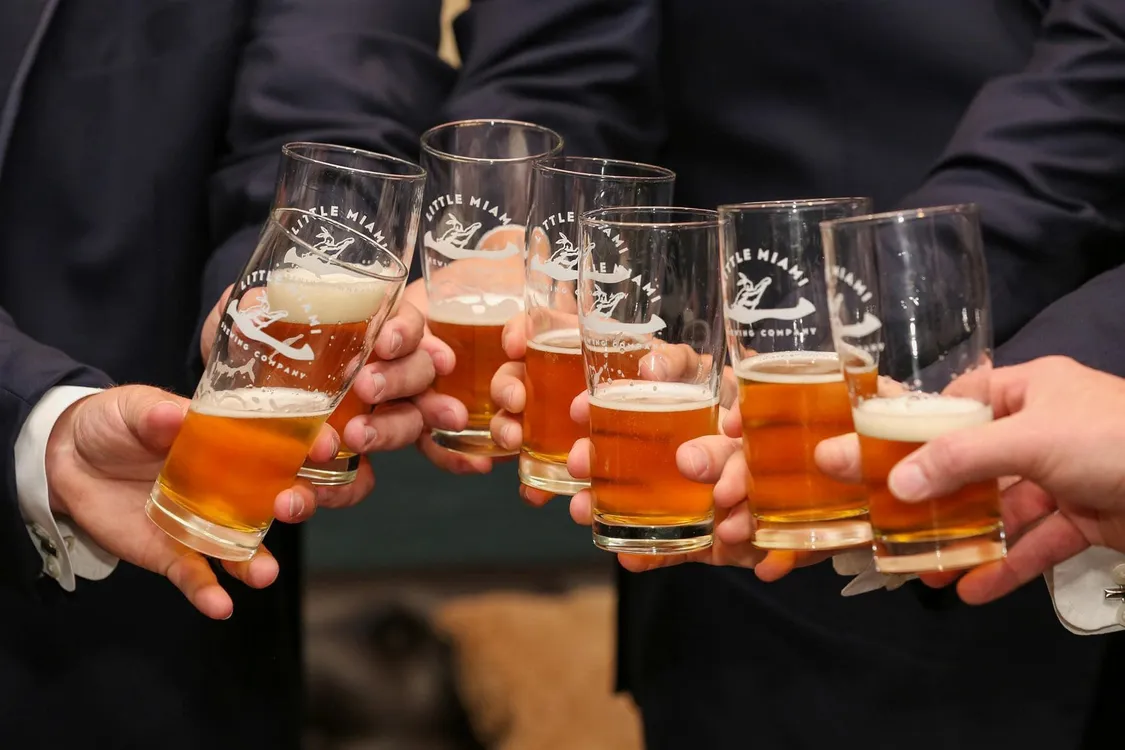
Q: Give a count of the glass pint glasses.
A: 7